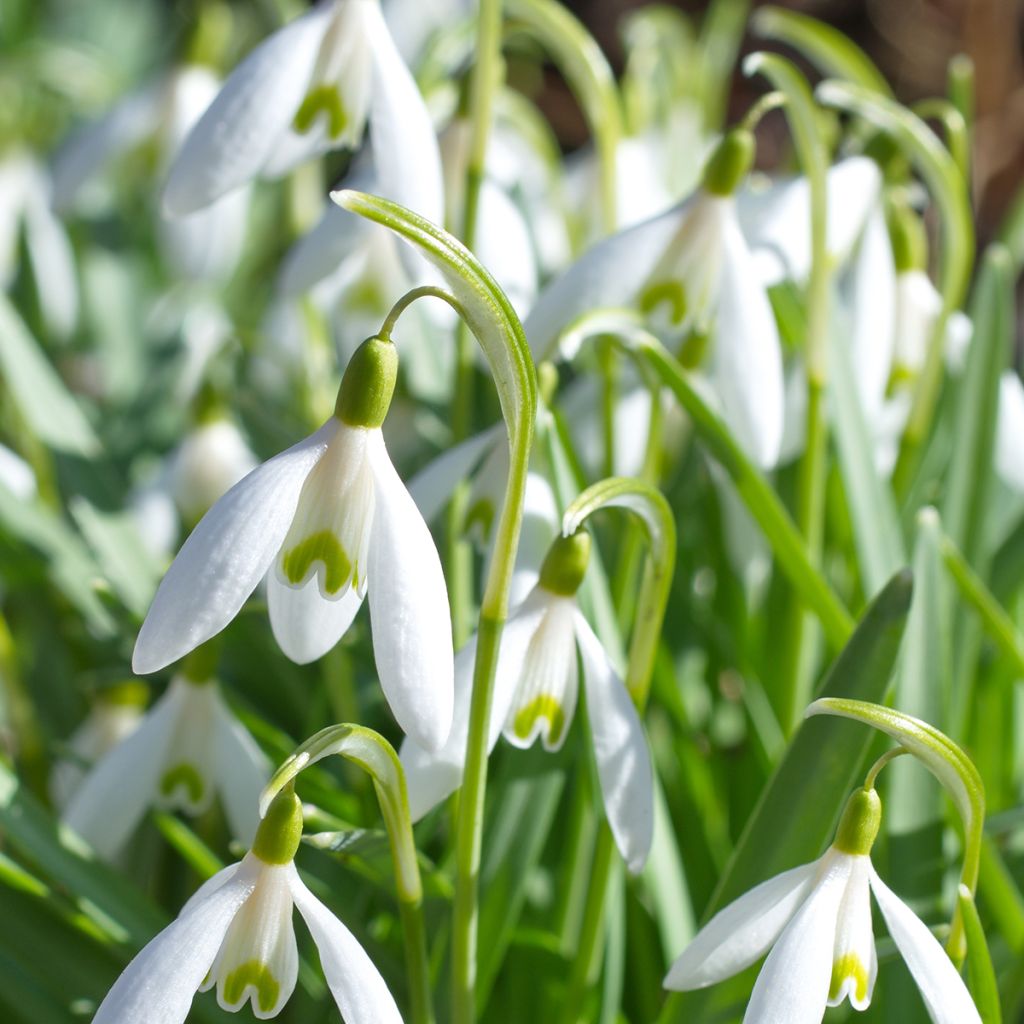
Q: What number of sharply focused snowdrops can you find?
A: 4